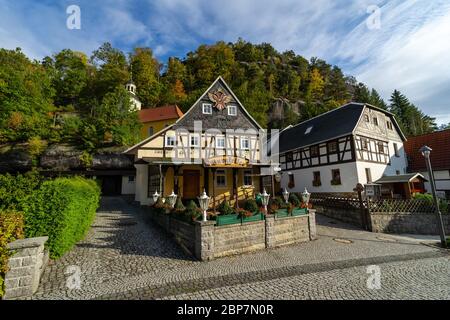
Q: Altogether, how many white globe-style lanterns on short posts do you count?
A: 6